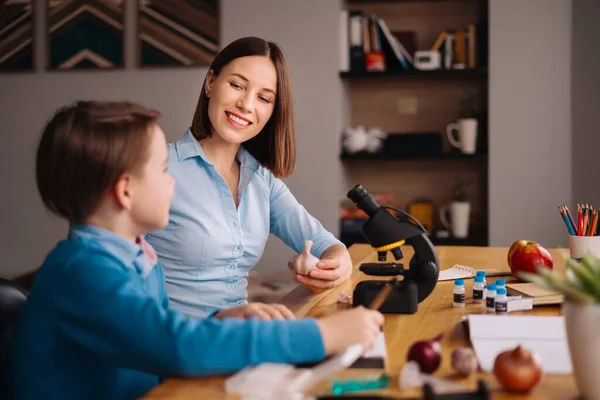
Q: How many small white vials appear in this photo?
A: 6